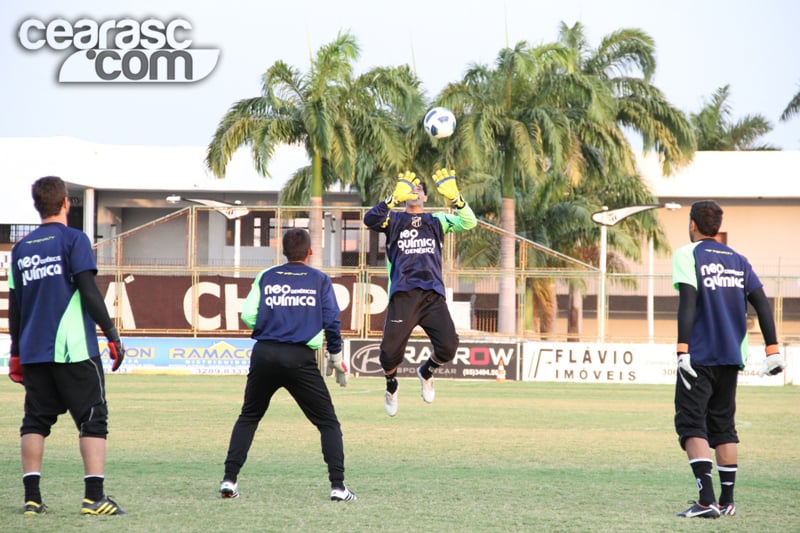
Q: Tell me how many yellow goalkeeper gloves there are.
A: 2